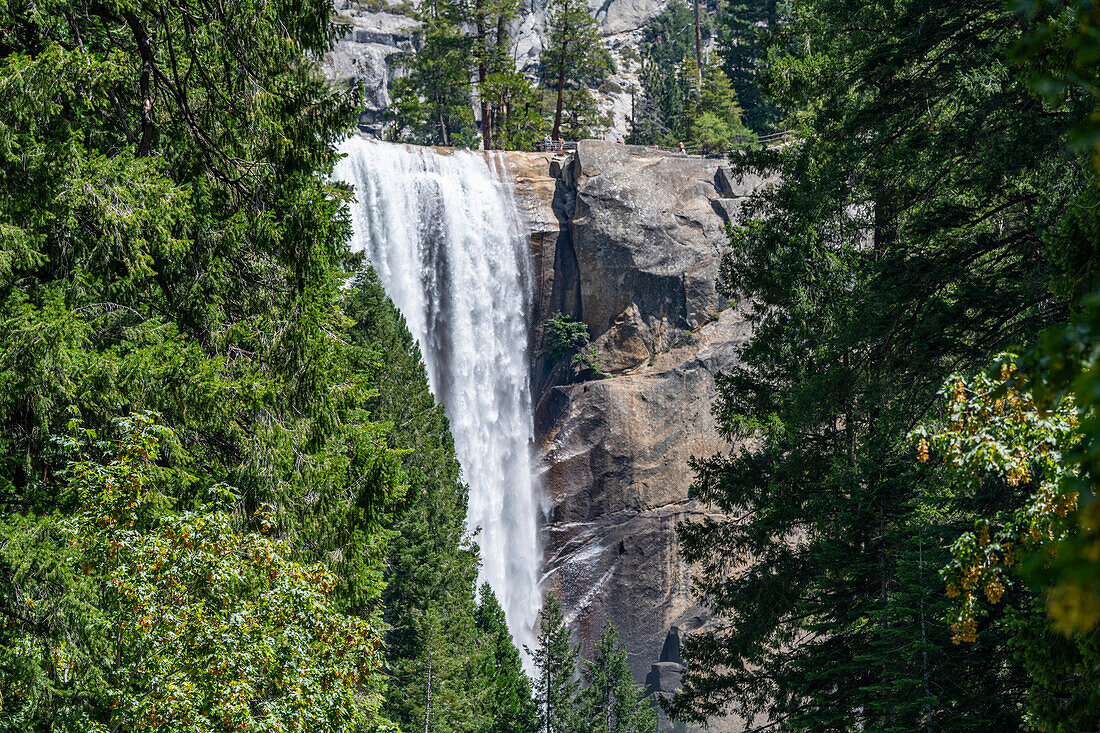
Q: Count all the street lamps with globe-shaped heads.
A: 0